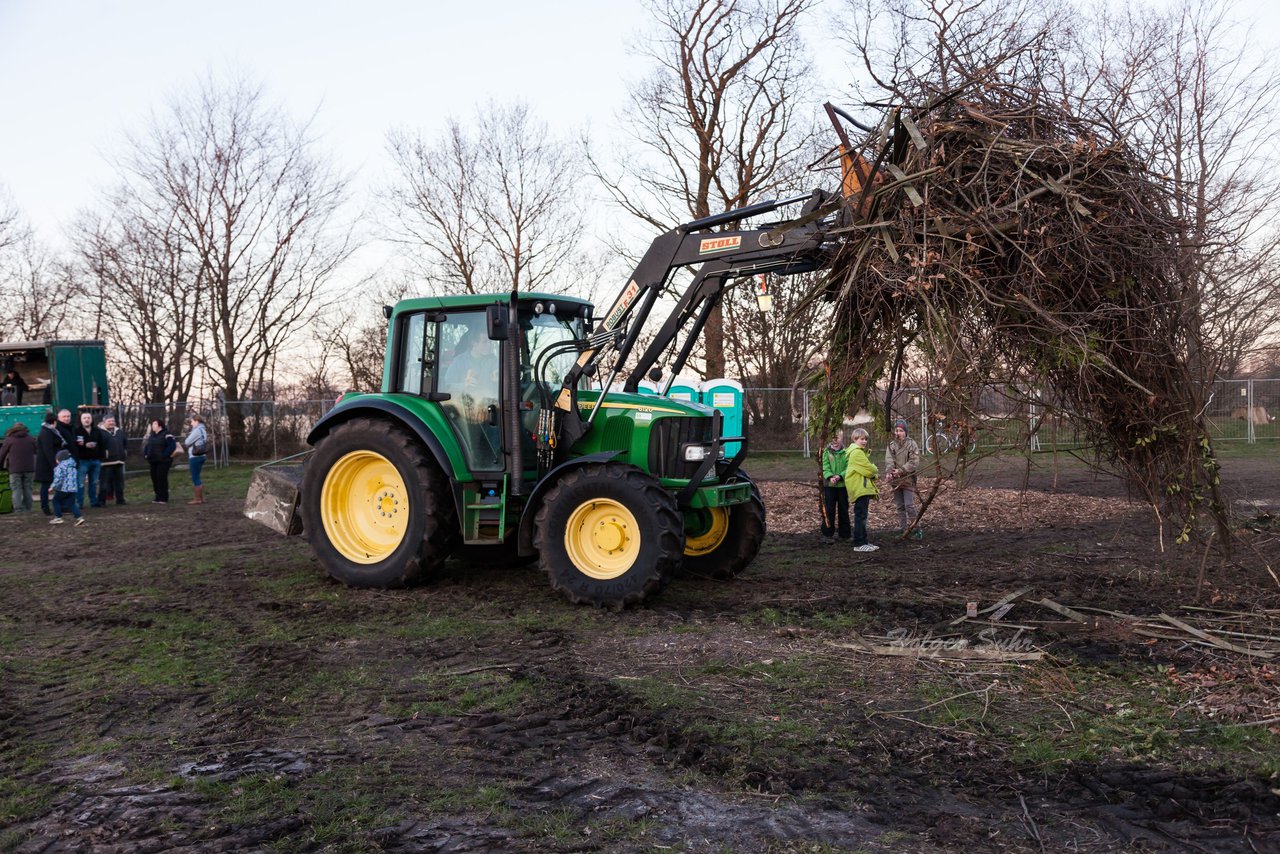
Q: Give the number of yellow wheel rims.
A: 3